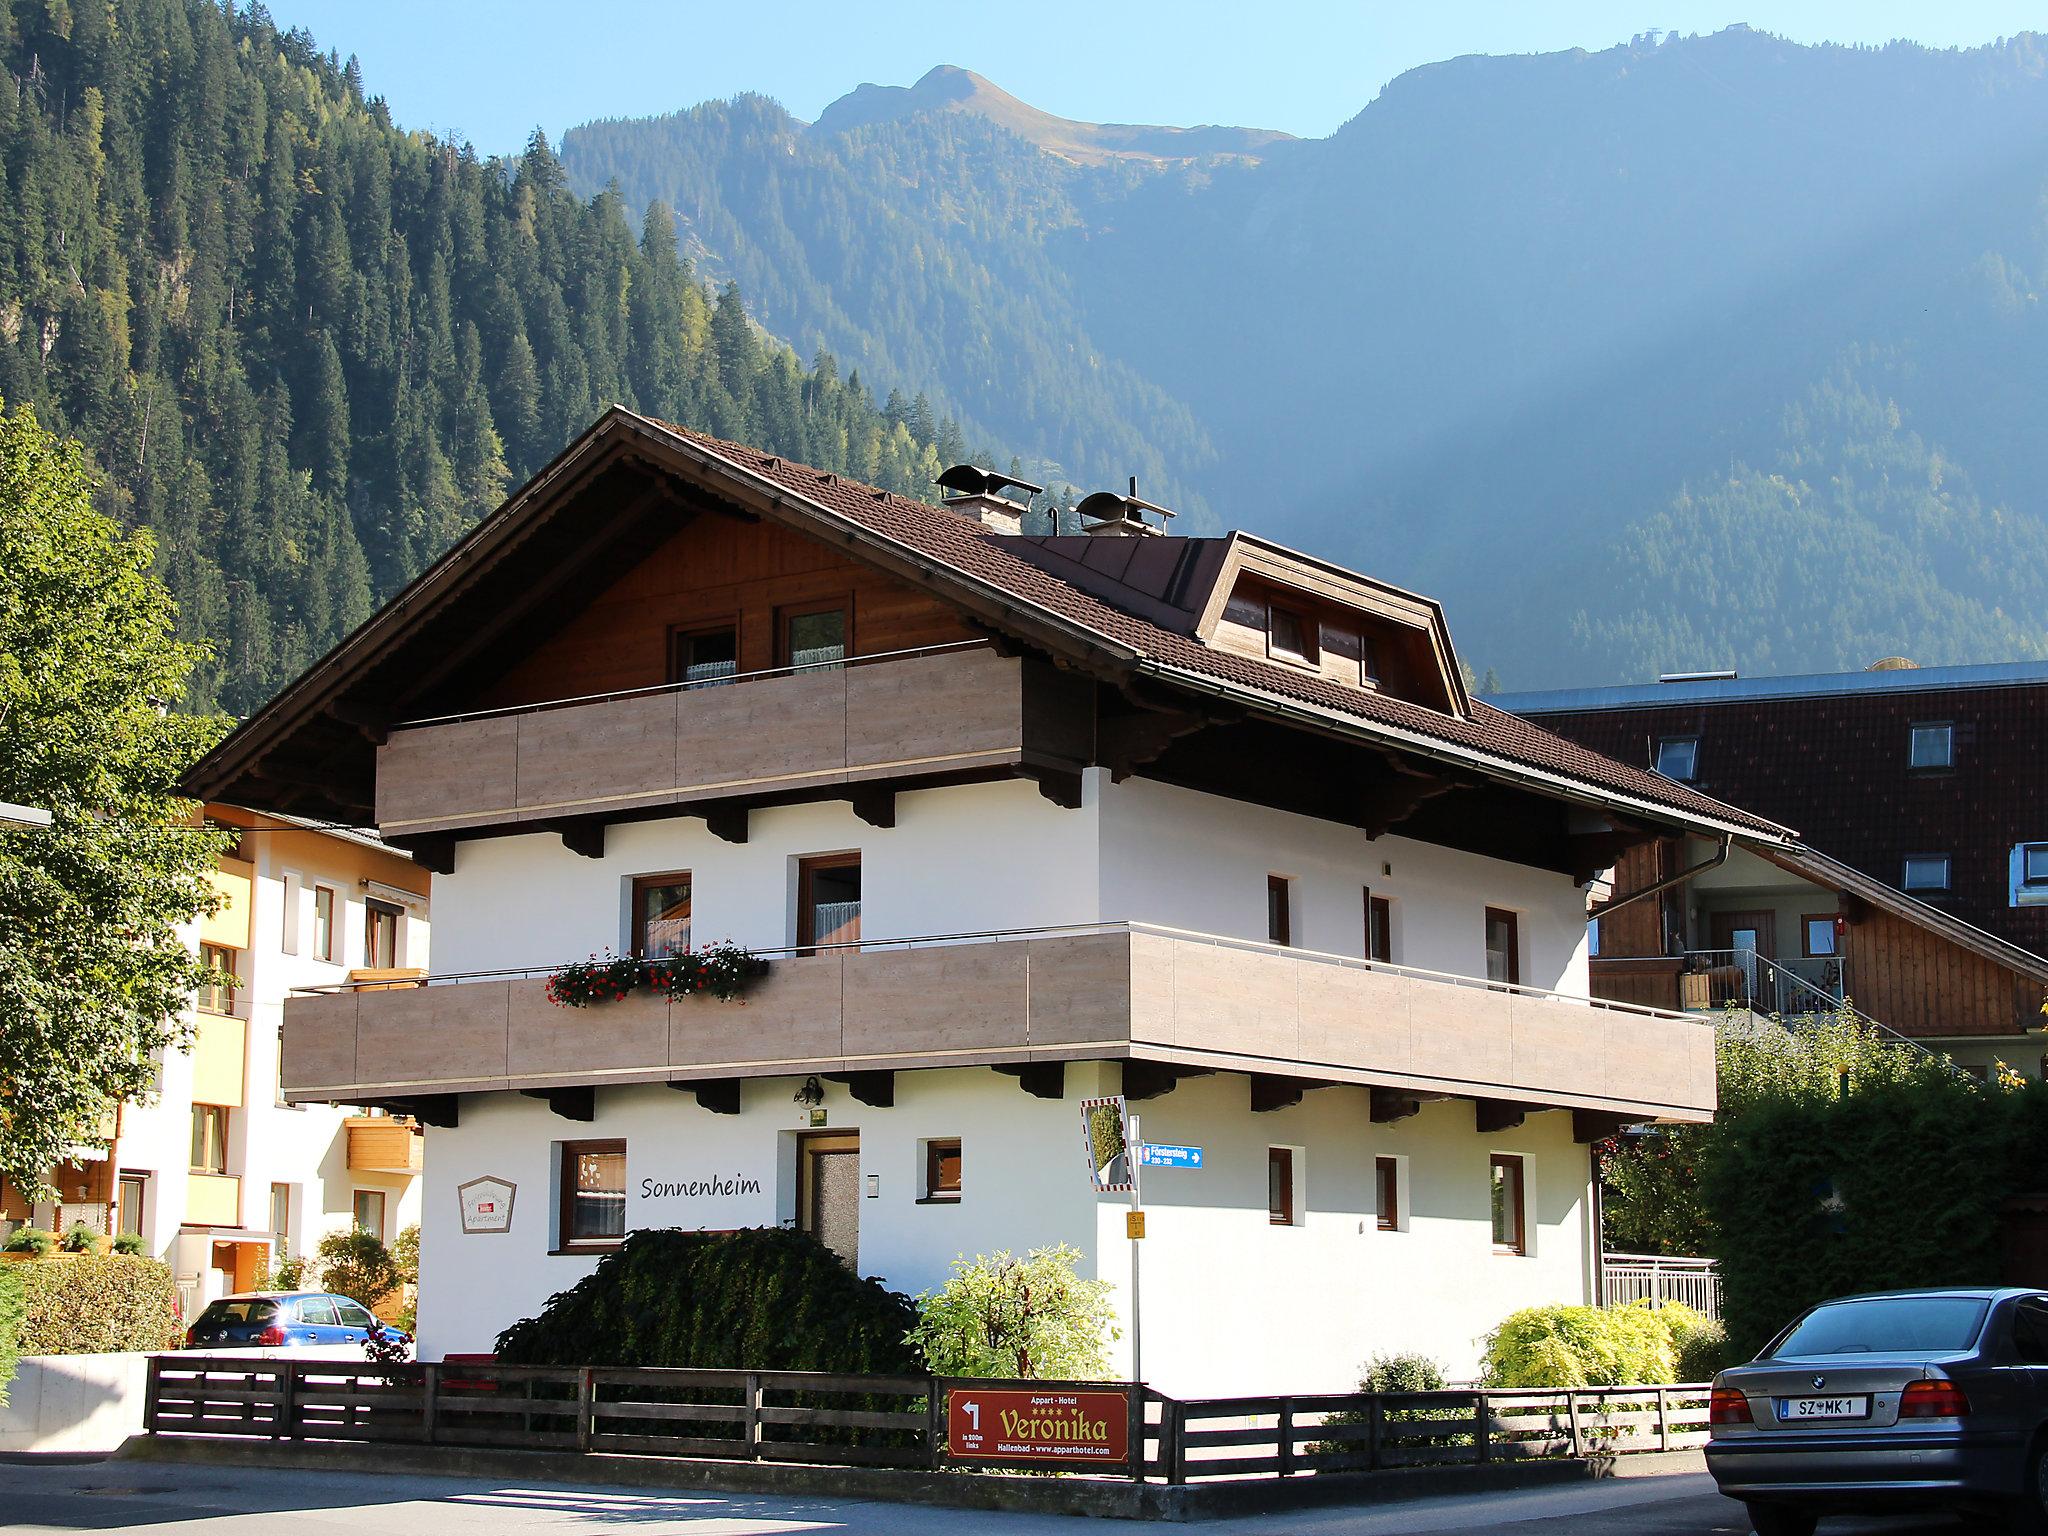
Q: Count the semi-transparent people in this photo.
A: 0